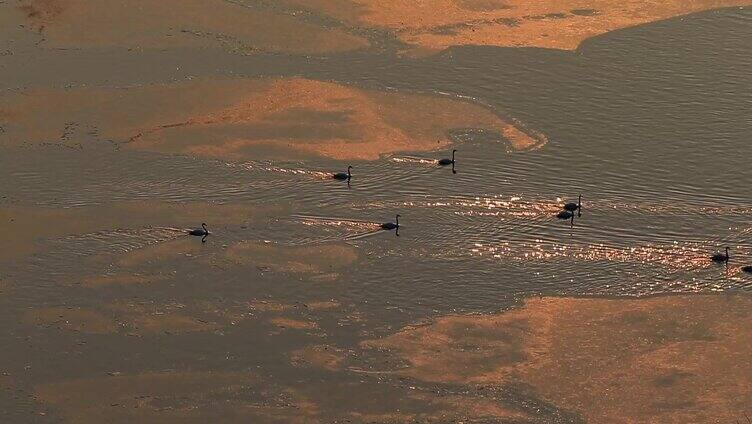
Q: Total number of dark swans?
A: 8